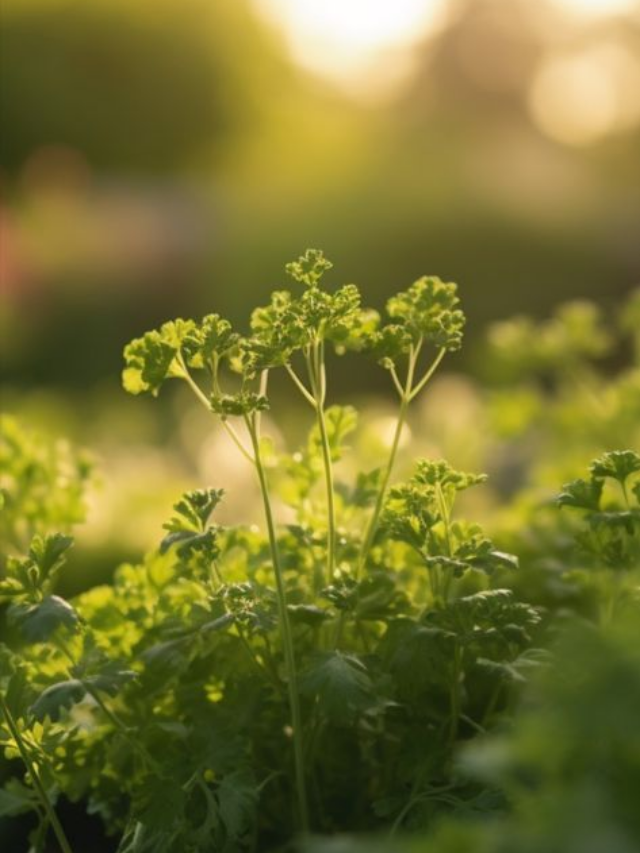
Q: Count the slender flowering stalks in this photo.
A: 3